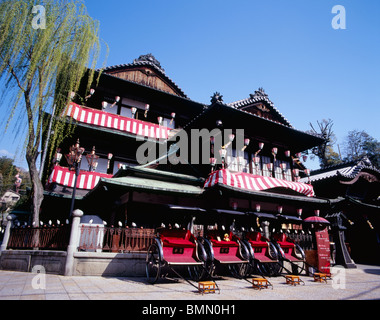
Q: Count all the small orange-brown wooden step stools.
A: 4